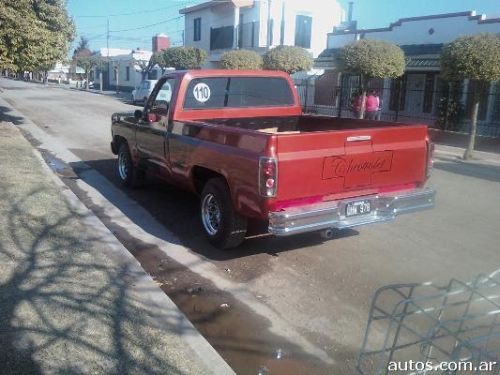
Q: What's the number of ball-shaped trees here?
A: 5